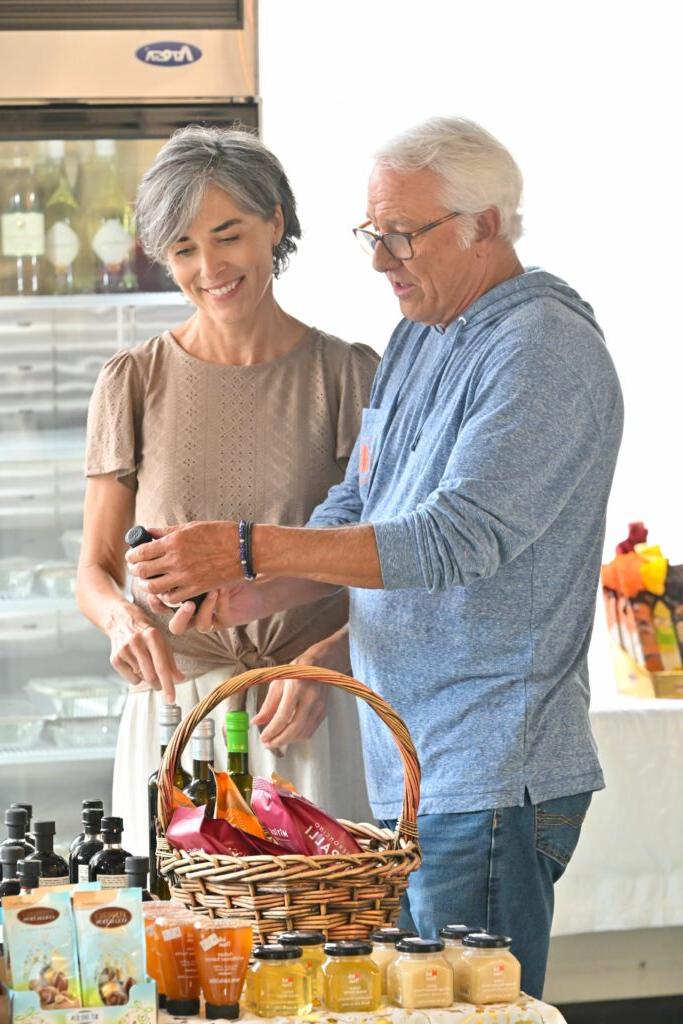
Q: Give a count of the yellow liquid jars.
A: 3